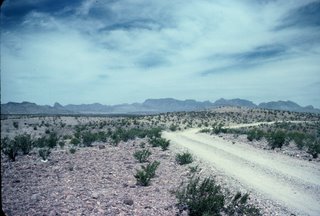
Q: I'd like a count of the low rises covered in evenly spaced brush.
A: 1